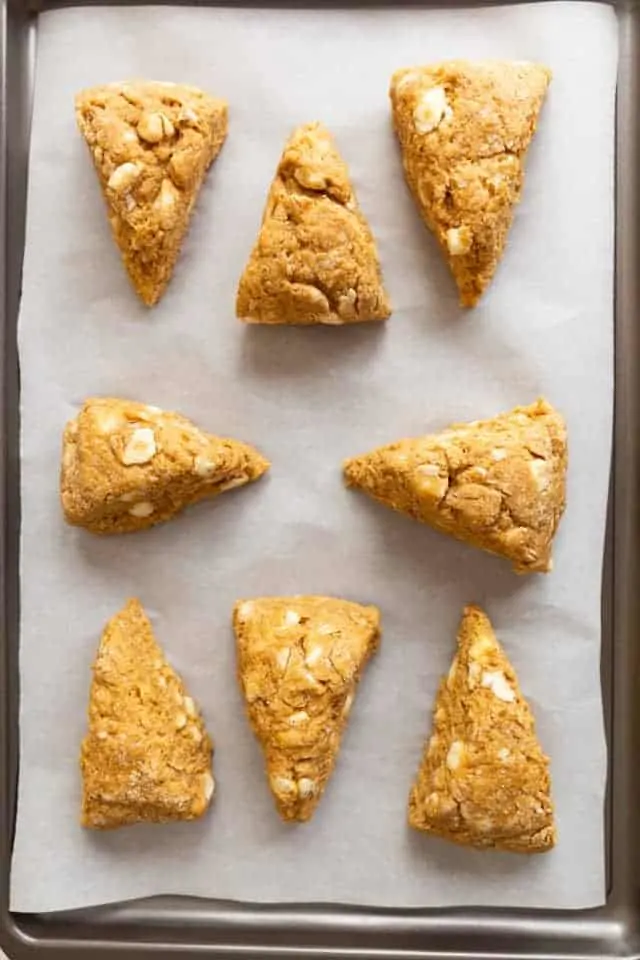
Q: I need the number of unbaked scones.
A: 8